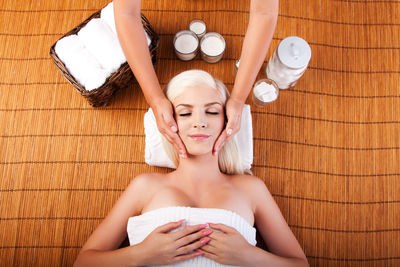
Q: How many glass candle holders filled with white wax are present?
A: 3